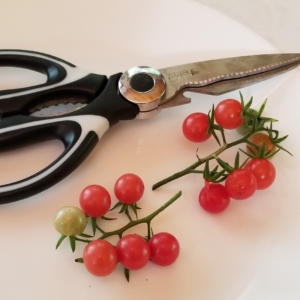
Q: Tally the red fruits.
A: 10